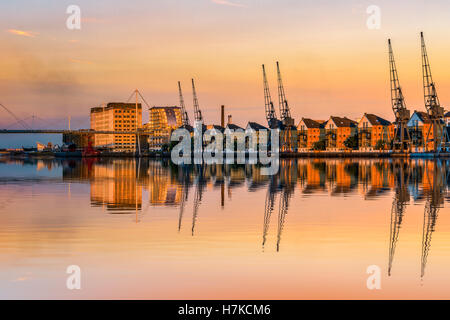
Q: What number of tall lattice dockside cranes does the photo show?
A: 6